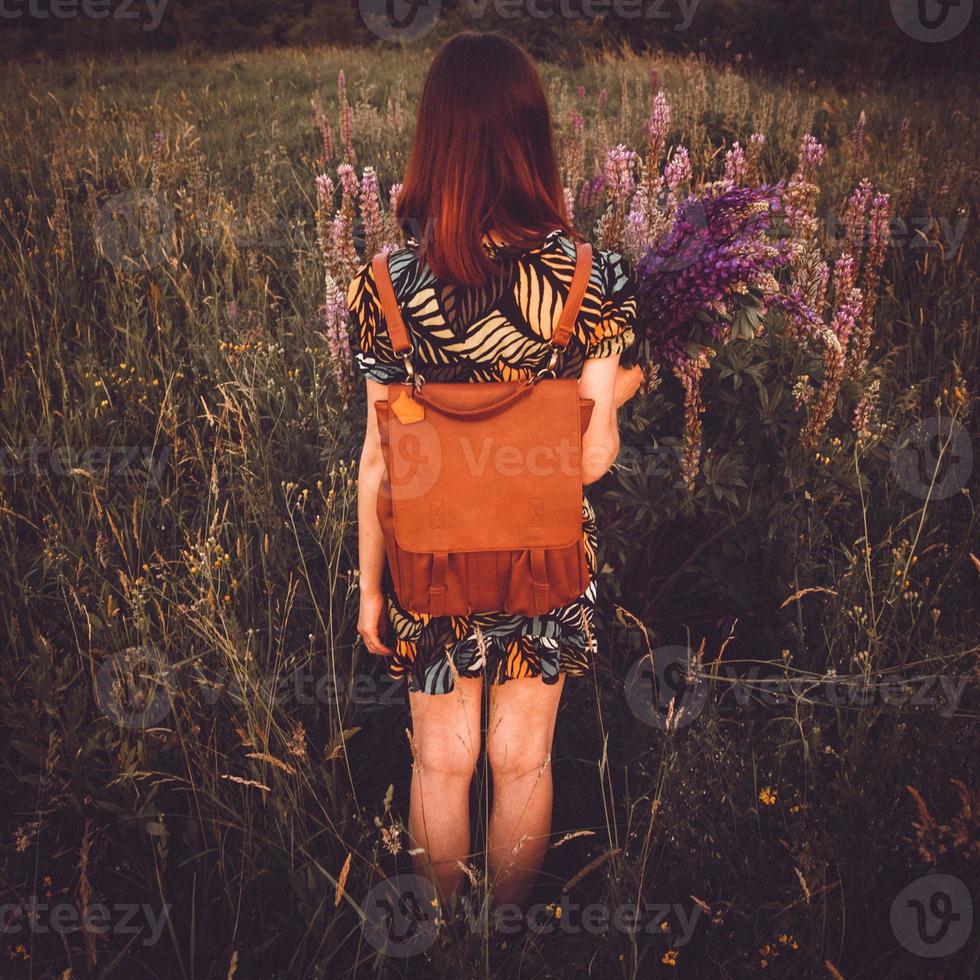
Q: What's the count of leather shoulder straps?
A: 2